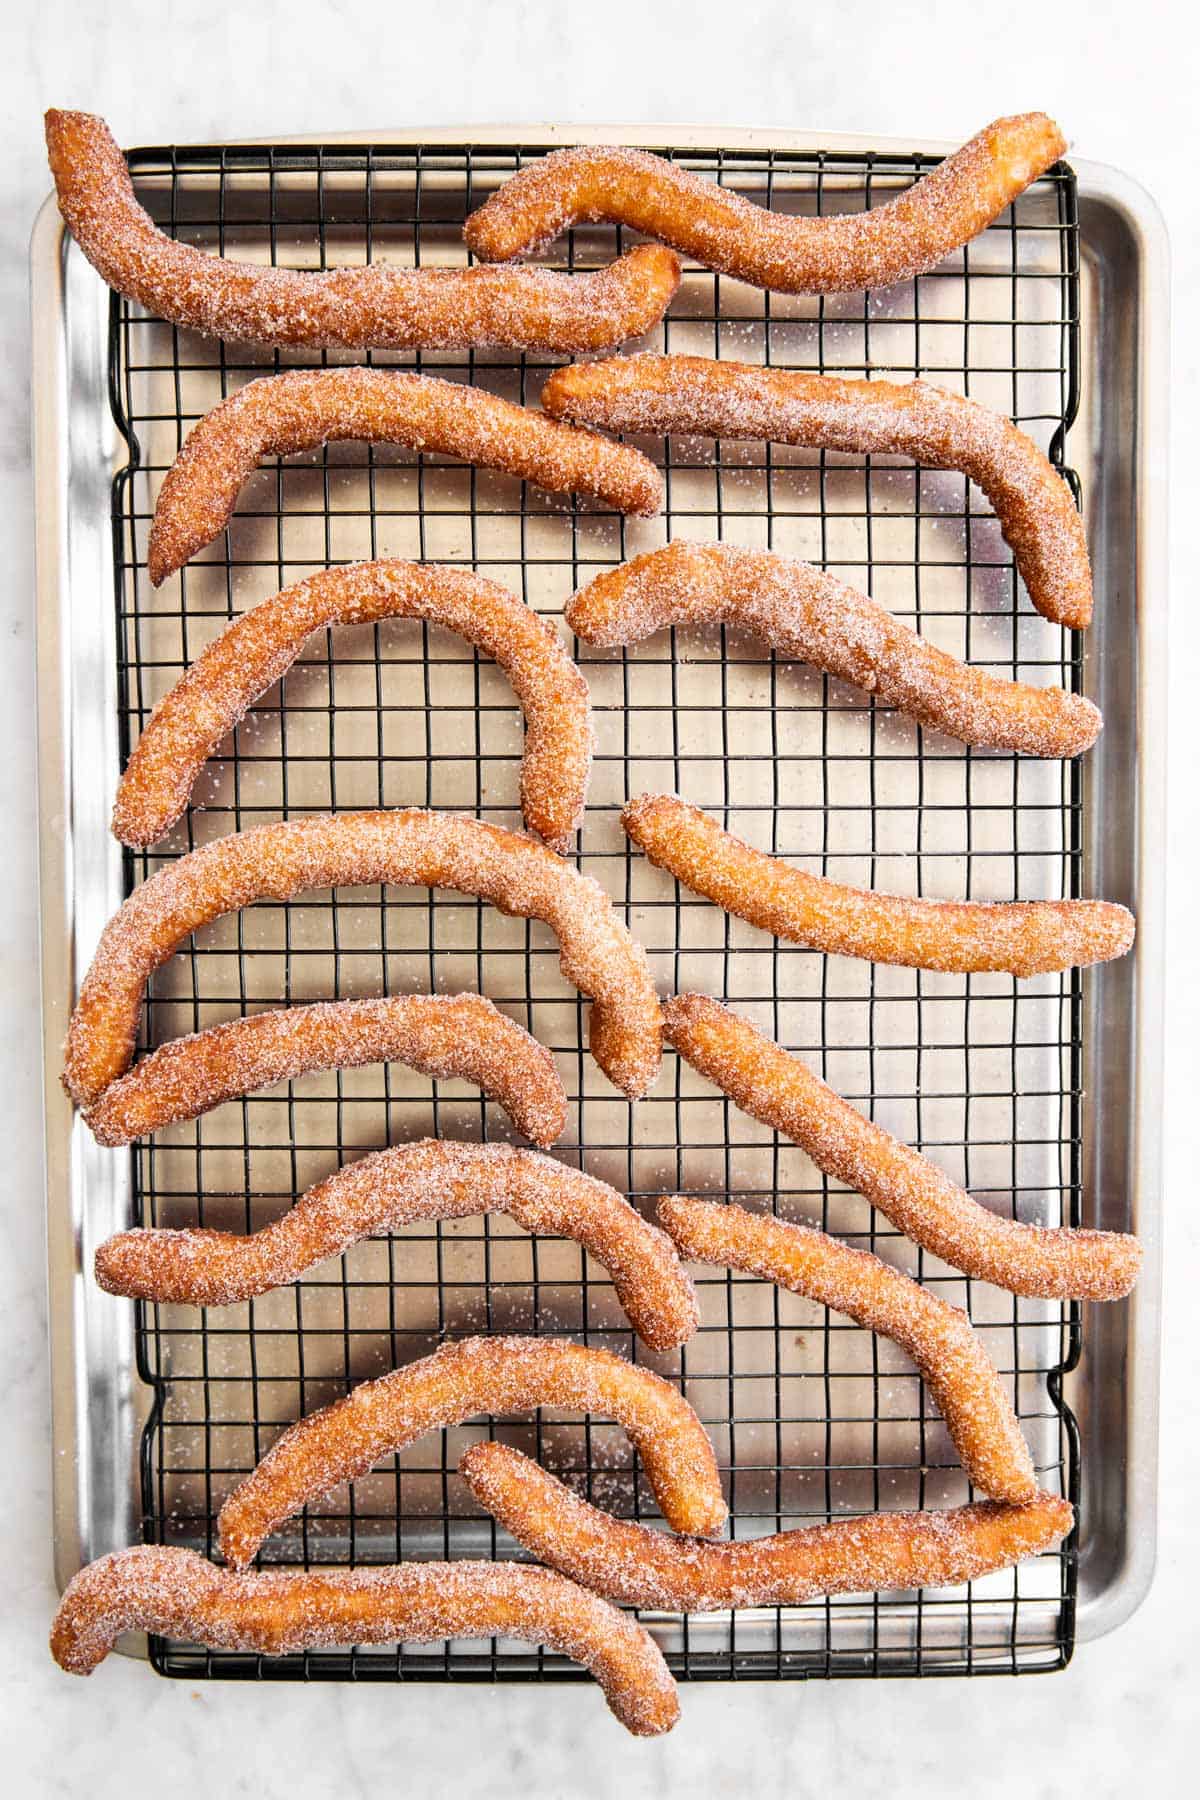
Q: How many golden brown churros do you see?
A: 15